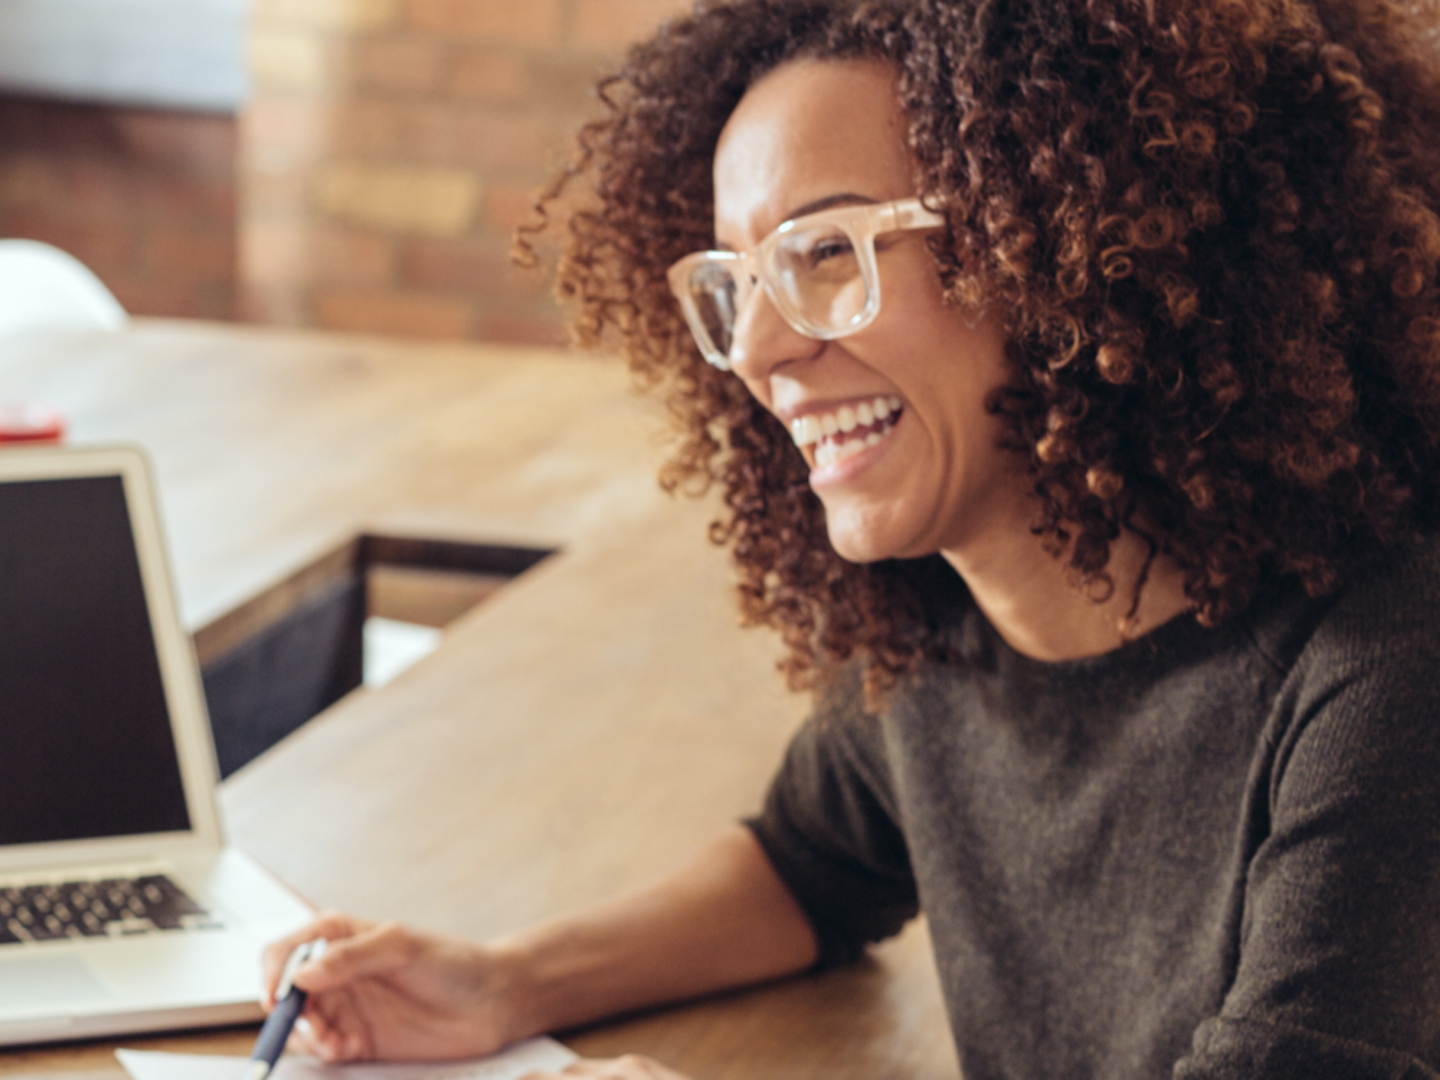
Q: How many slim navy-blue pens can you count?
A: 1